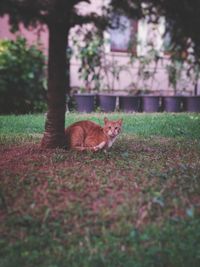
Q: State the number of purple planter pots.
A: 6